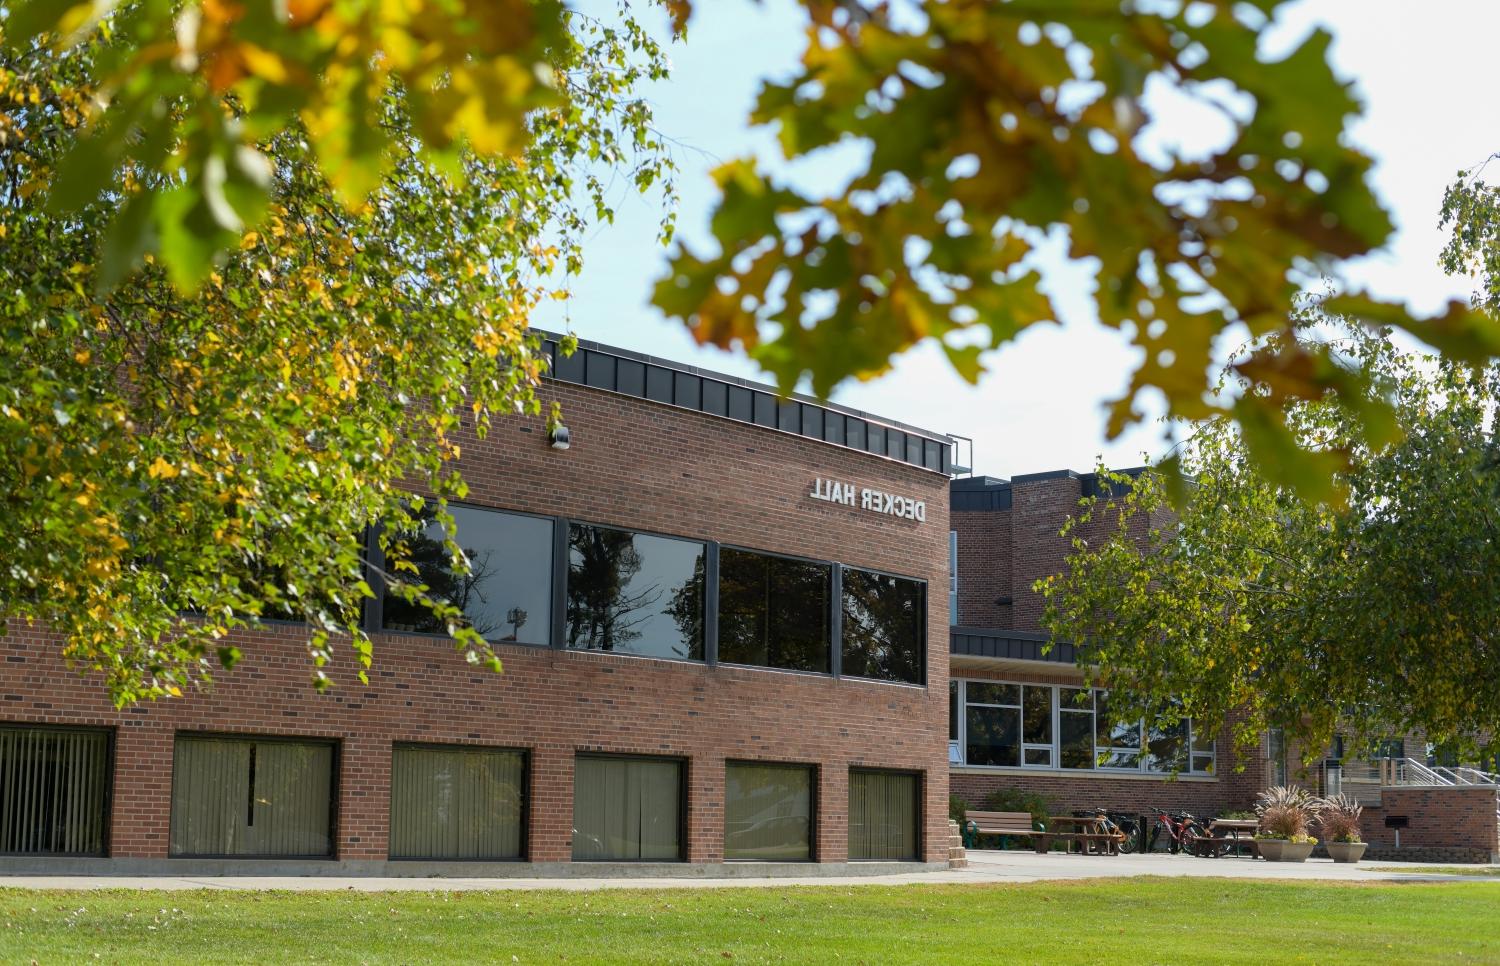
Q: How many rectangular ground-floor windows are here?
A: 6